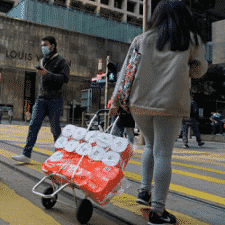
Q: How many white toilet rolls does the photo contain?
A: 10